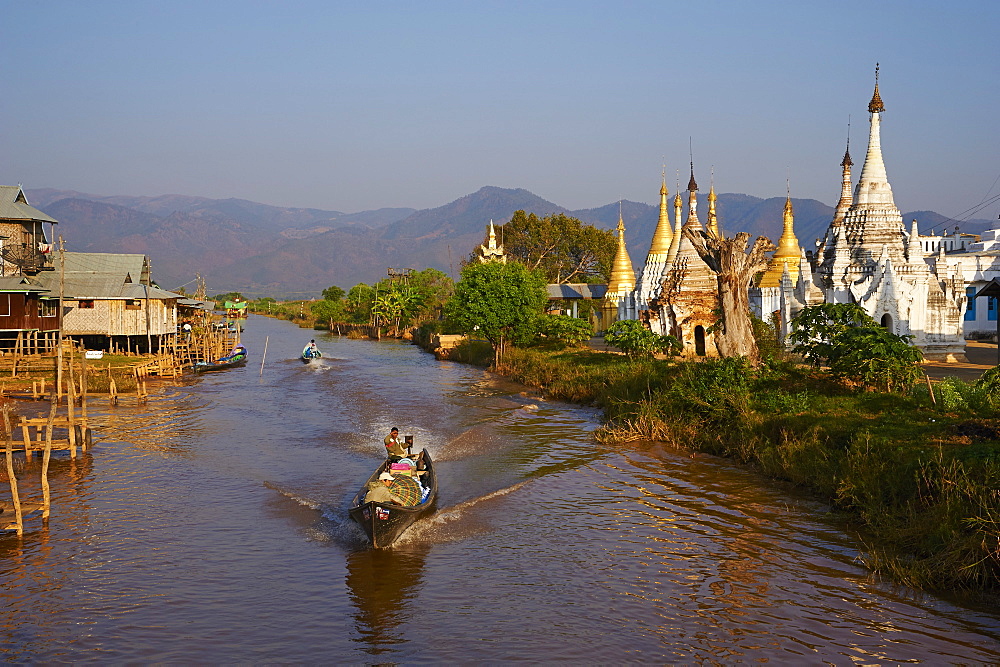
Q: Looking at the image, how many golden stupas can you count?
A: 5